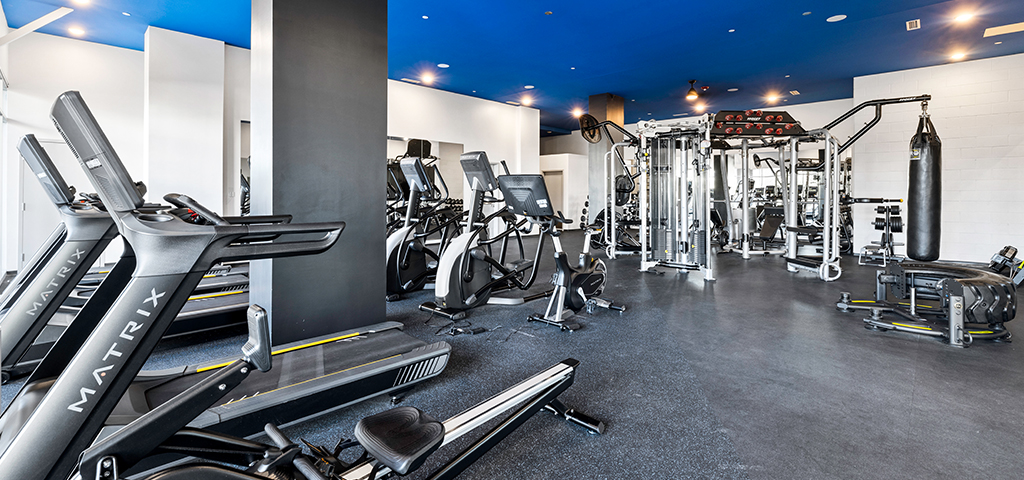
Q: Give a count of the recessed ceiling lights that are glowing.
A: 9